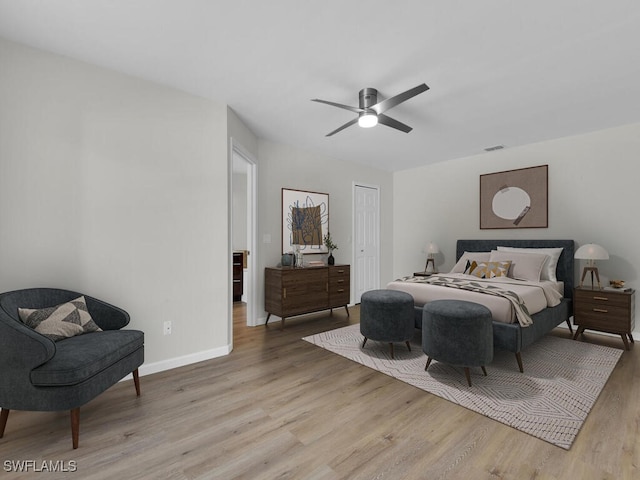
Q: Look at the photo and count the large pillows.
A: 3